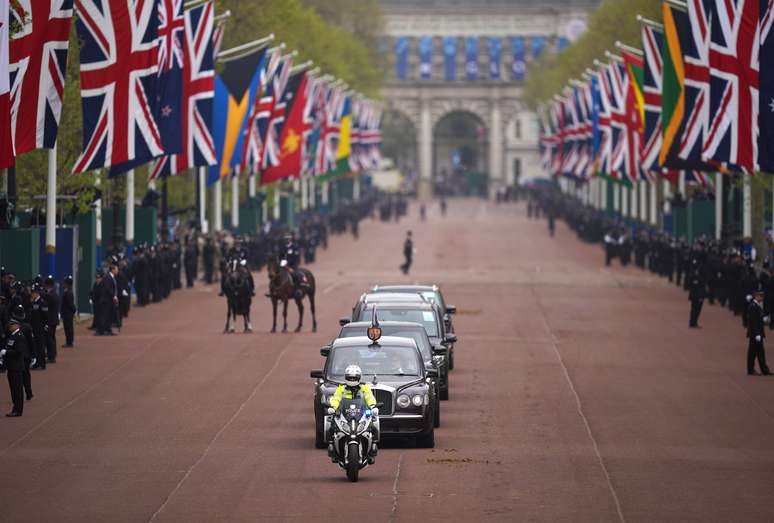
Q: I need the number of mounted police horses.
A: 2